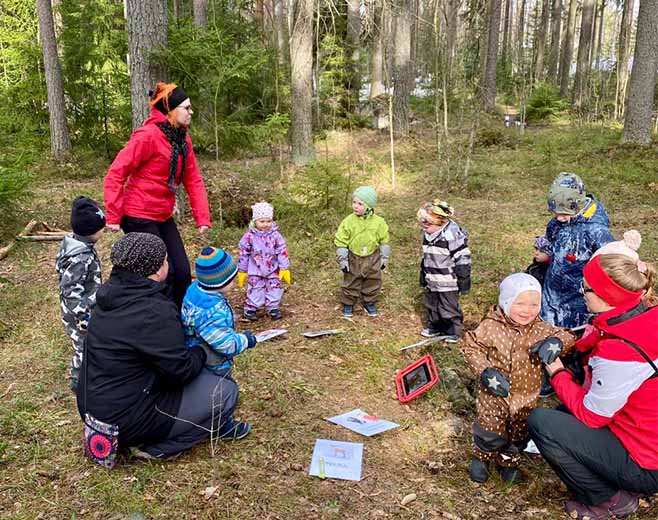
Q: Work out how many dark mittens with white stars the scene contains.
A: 2